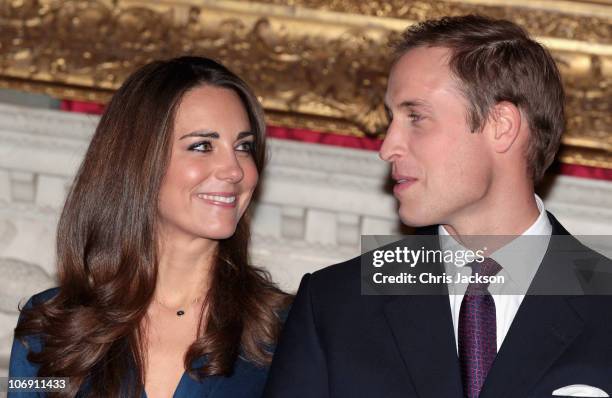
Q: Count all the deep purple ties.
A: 1